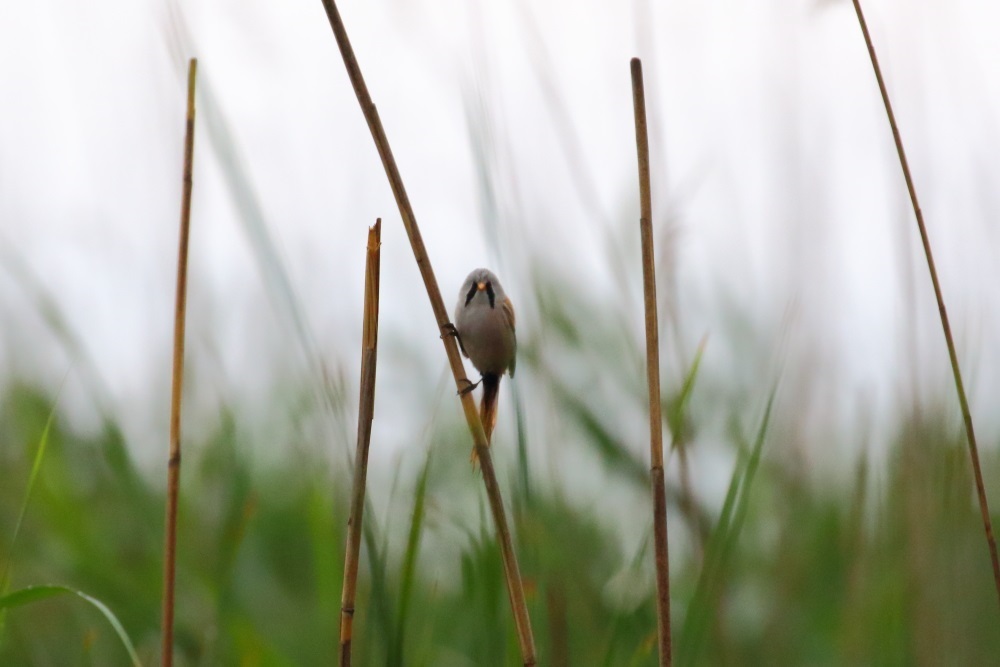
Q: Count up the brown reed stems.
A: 5